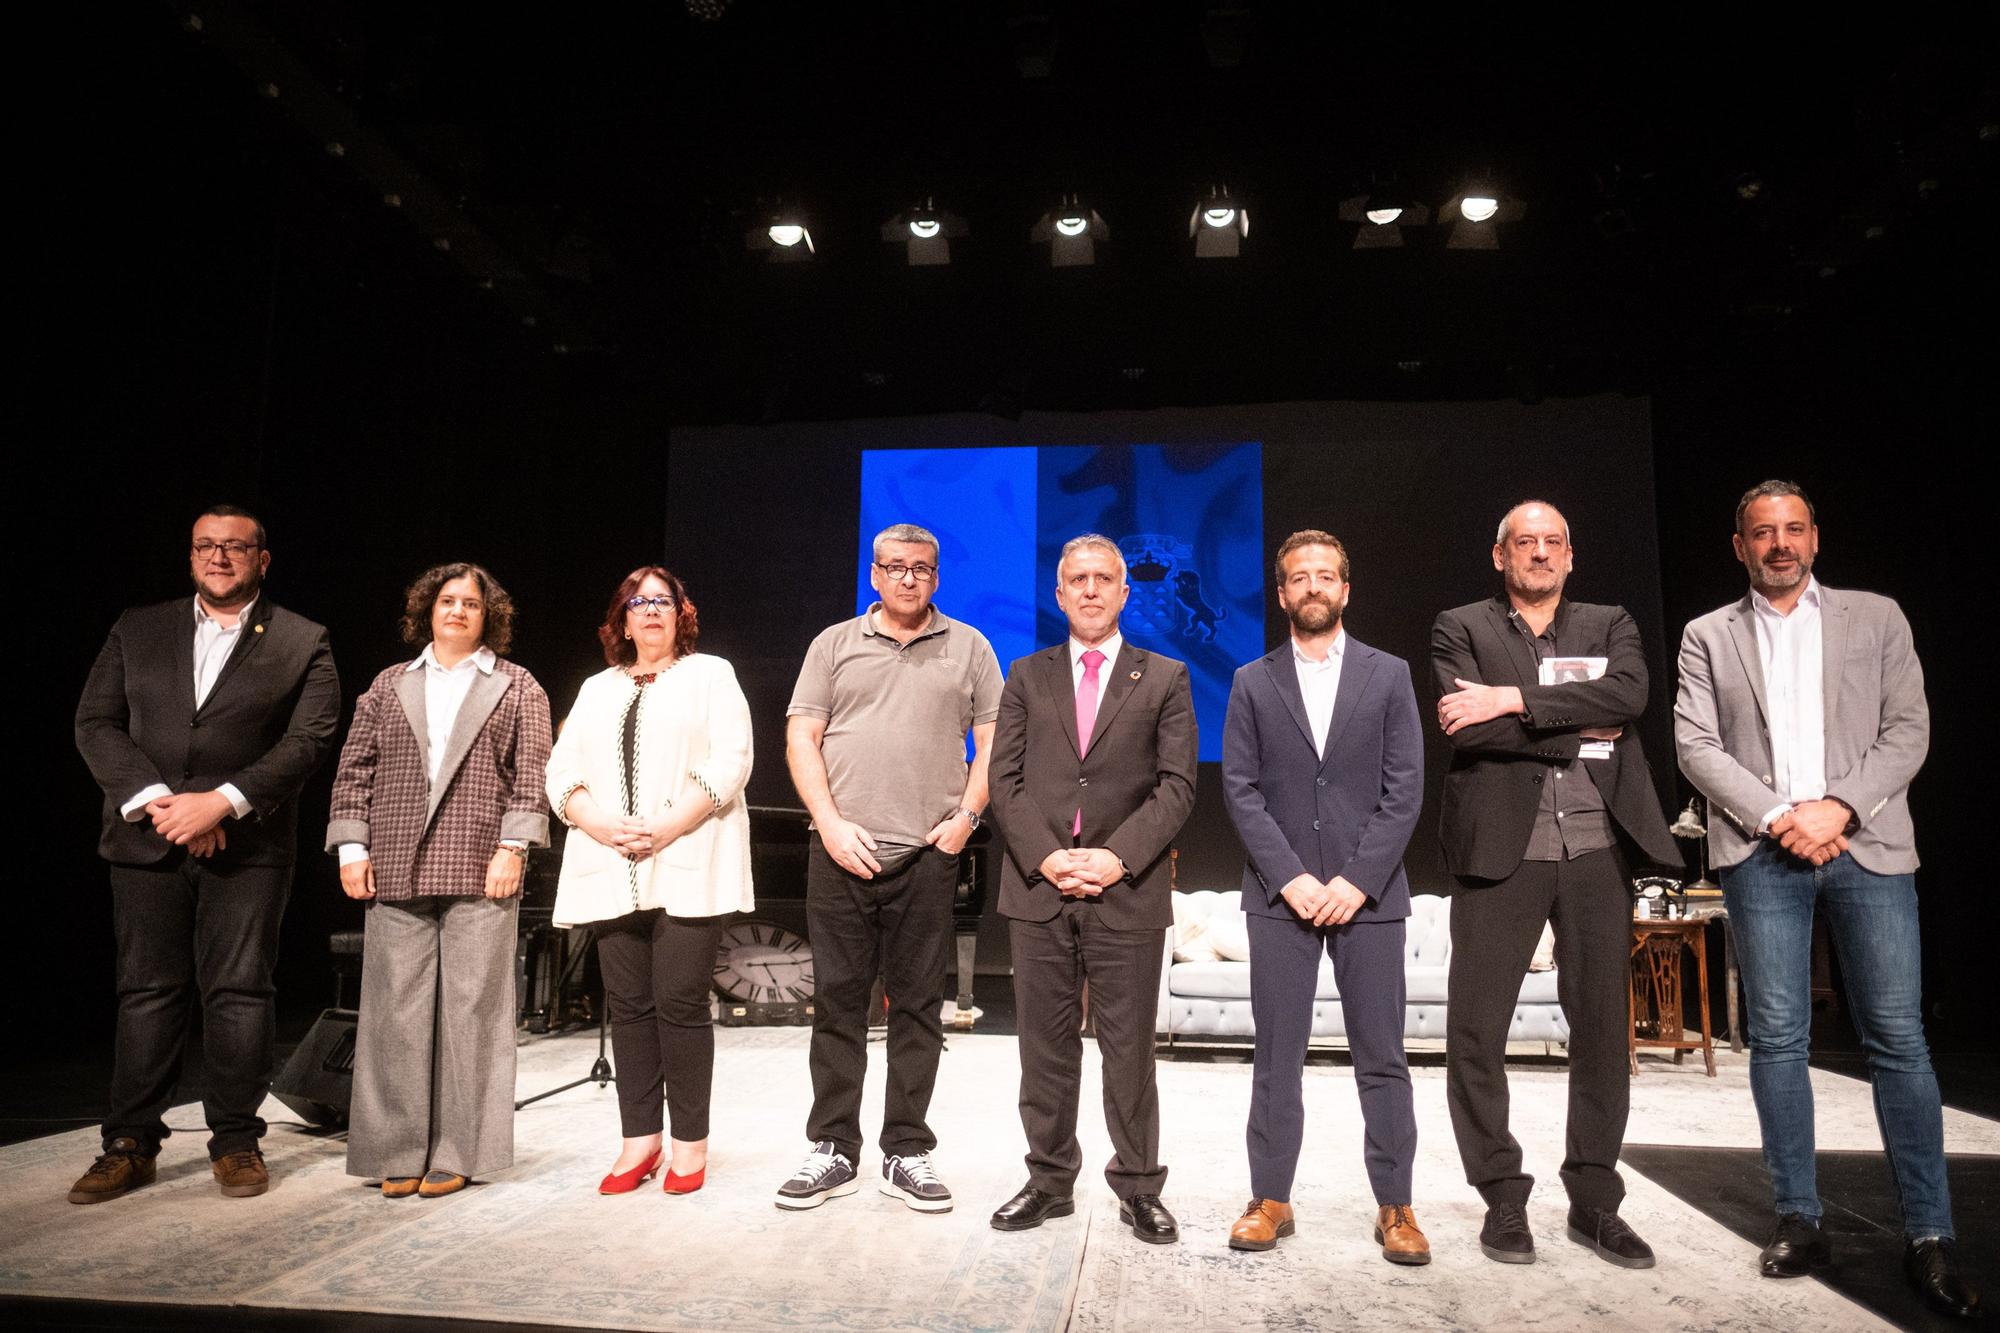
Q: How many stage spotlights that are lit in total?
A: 6